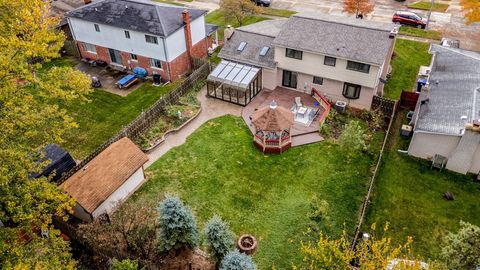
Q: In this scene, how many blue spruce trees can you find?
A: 3